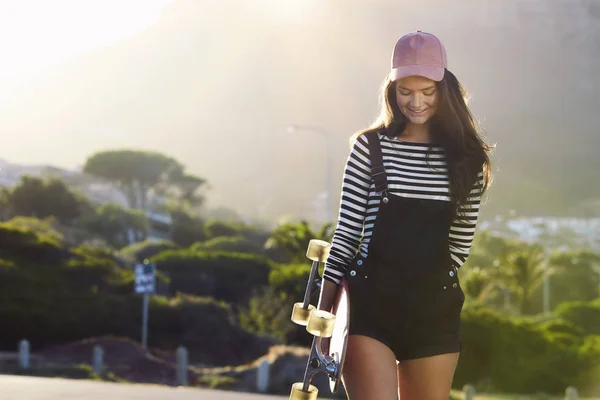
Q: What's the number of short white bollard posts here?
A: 6